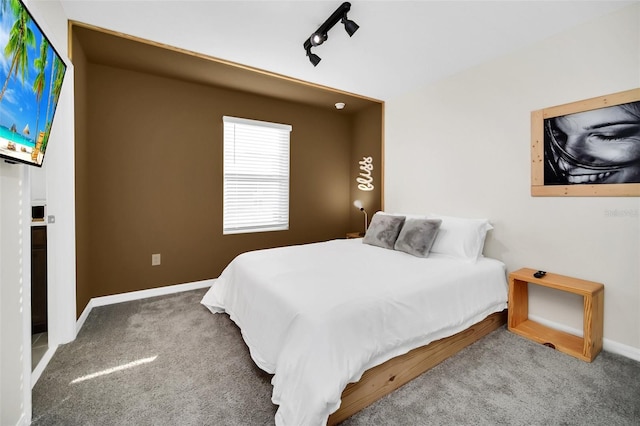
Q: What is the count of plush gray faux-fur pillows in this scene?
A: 2